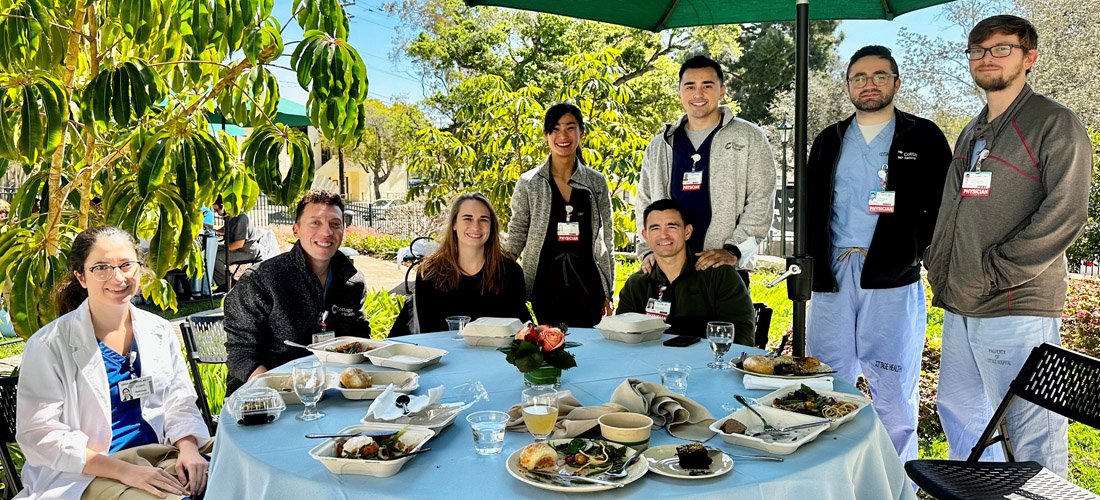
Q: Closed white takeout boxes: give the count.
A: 2